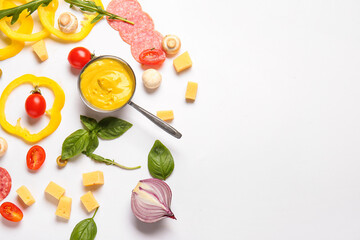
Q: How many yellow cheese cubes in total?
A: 9